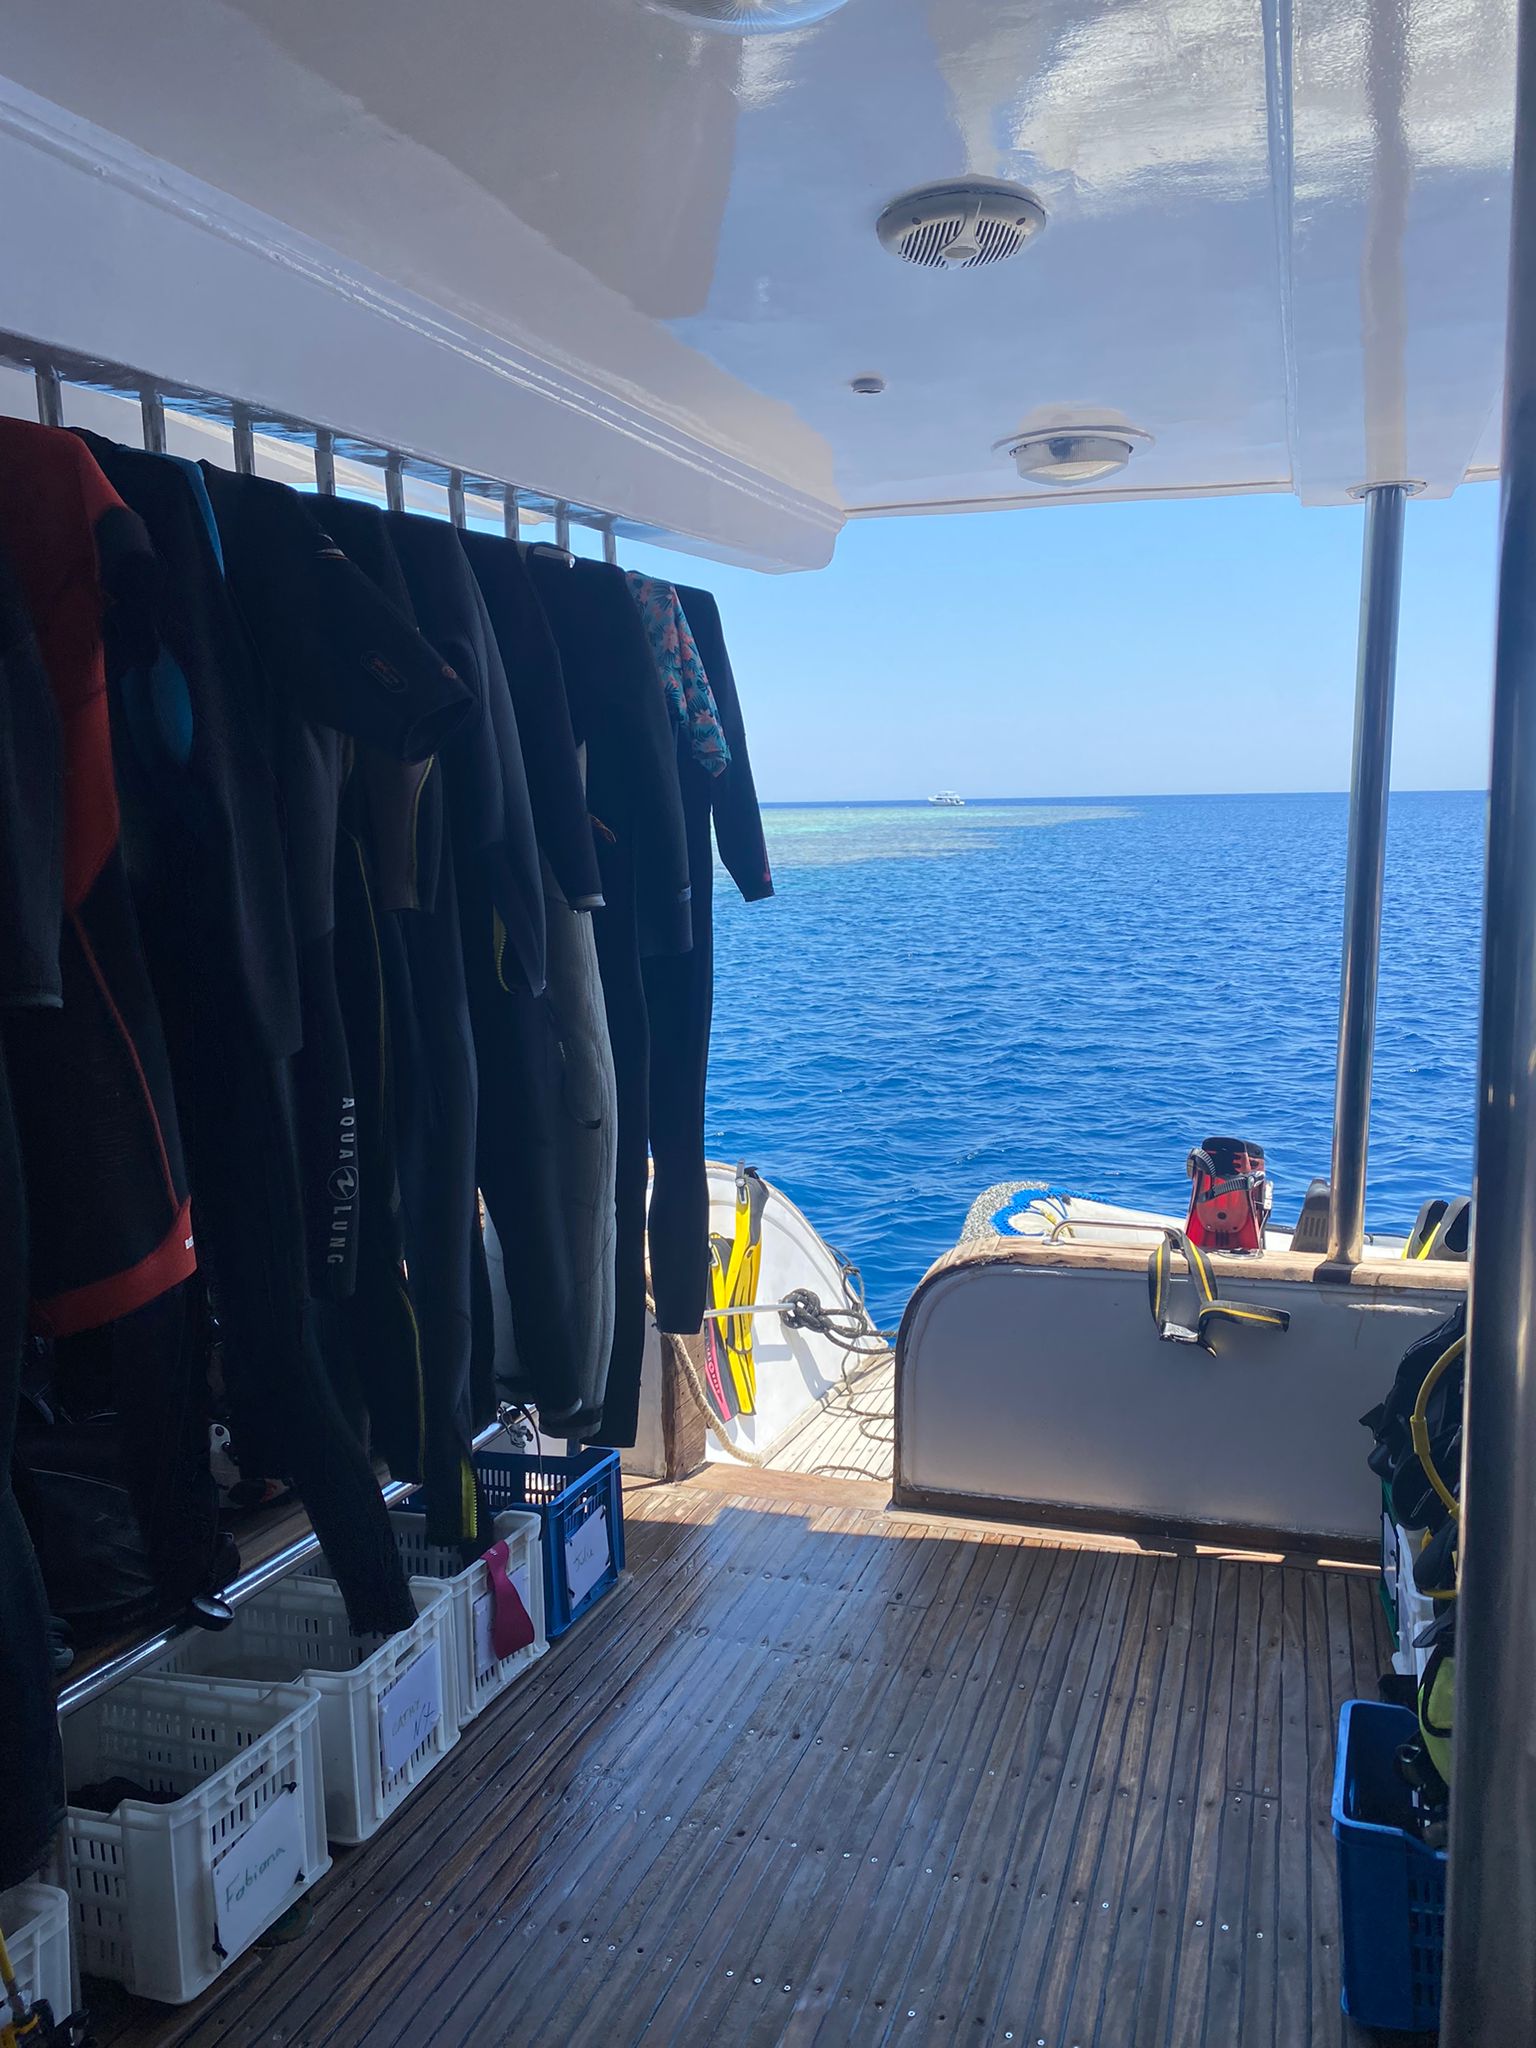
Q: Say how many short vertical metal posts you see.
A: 9